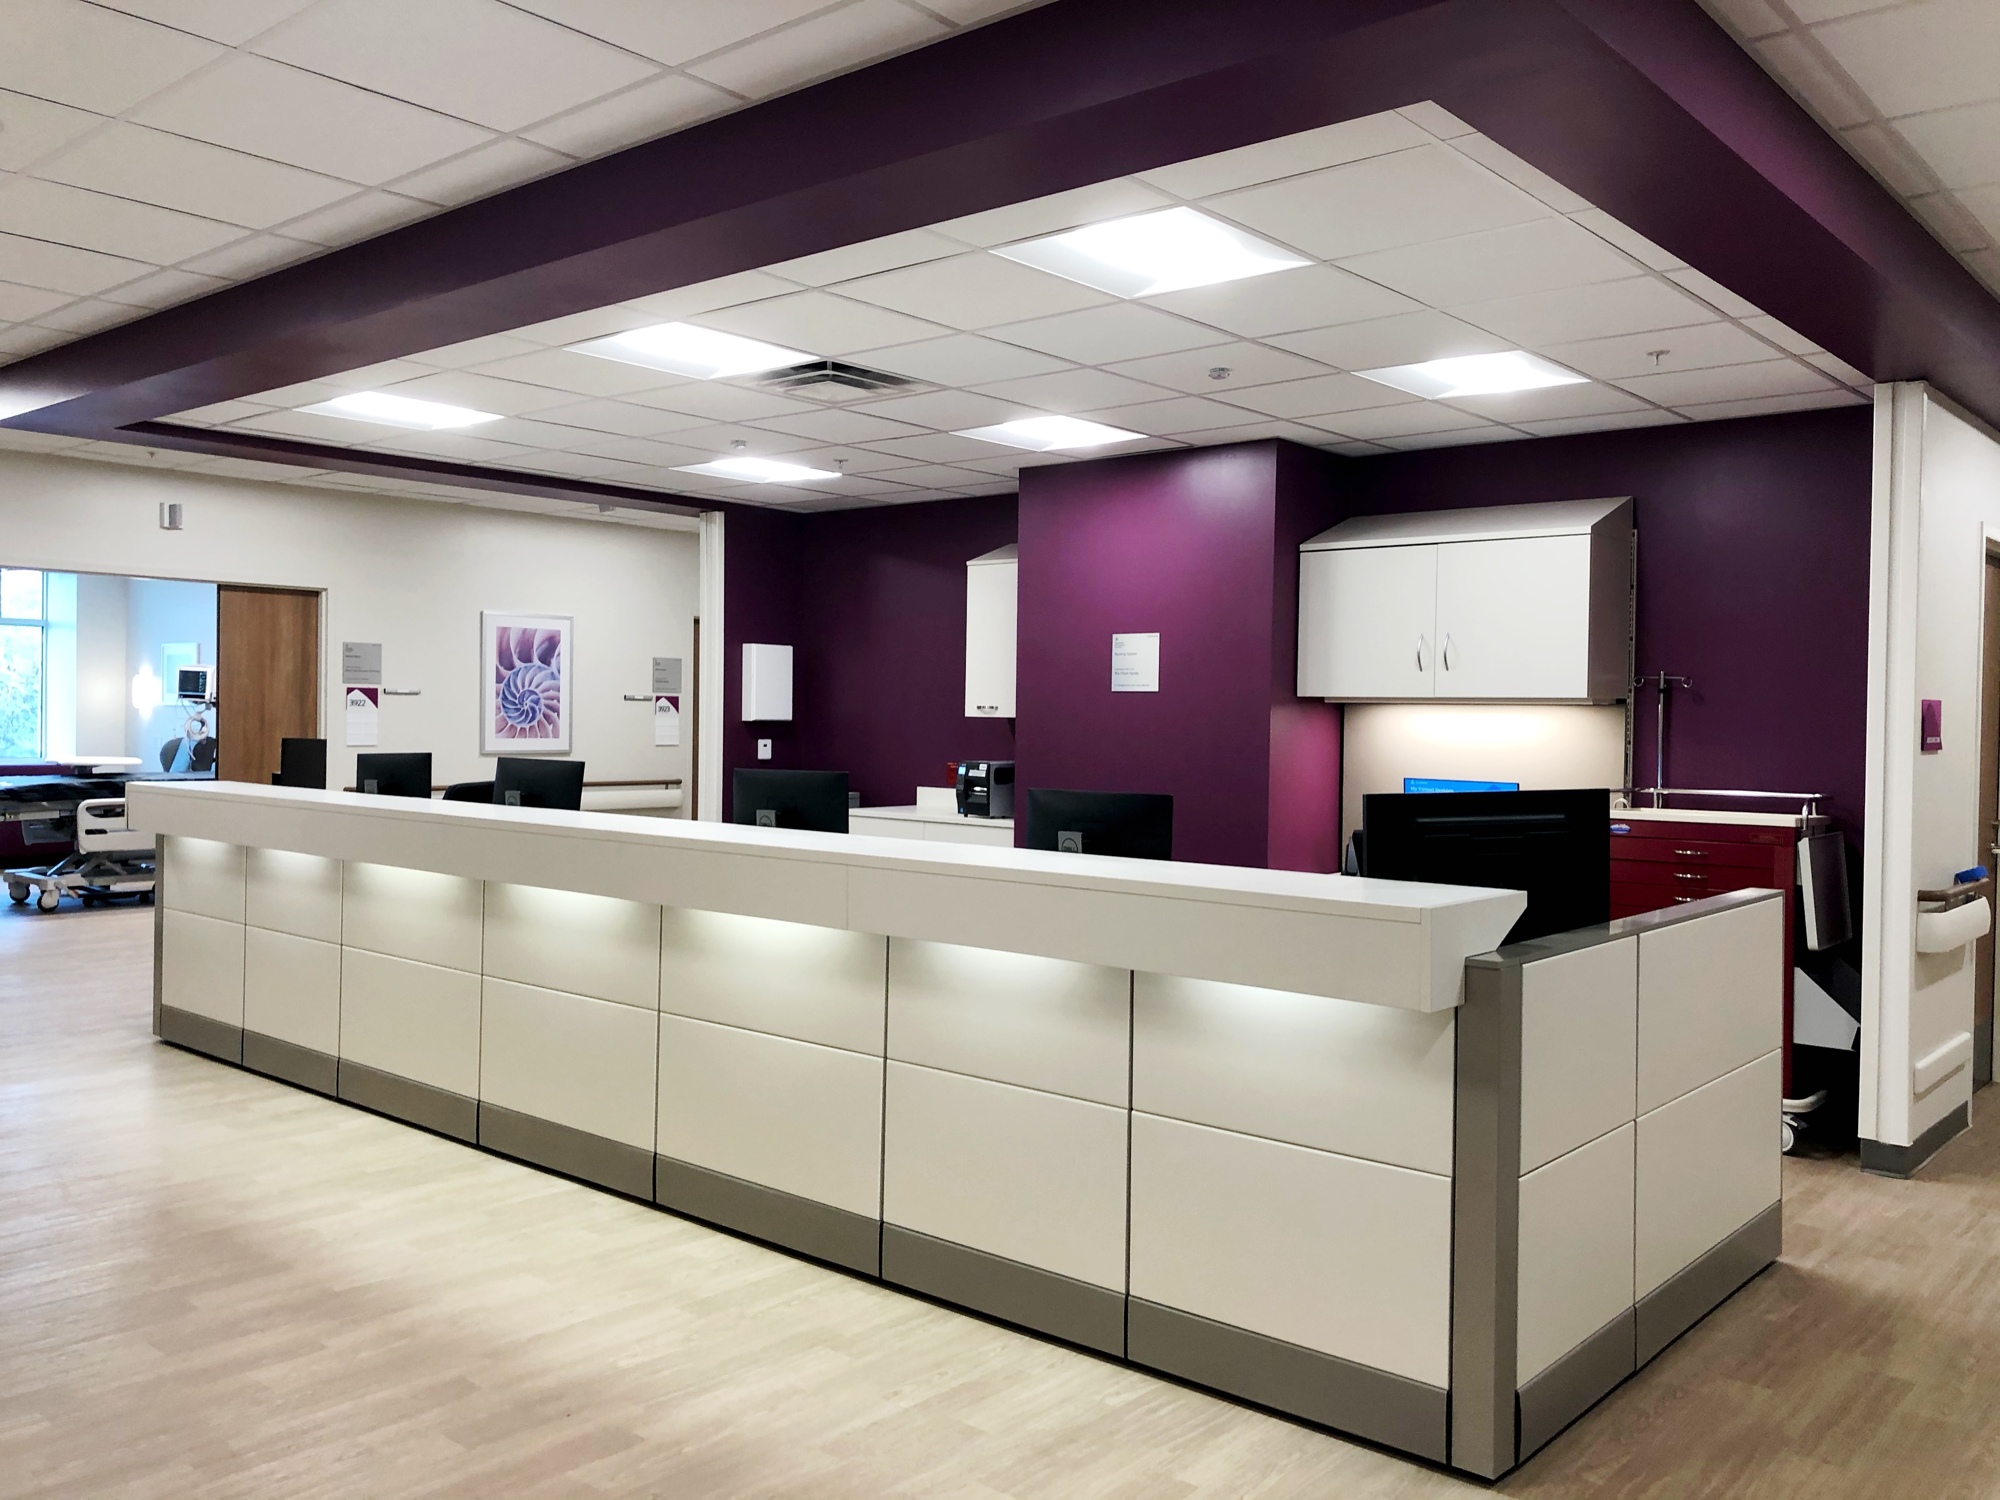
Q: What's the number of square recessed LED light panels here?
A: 6